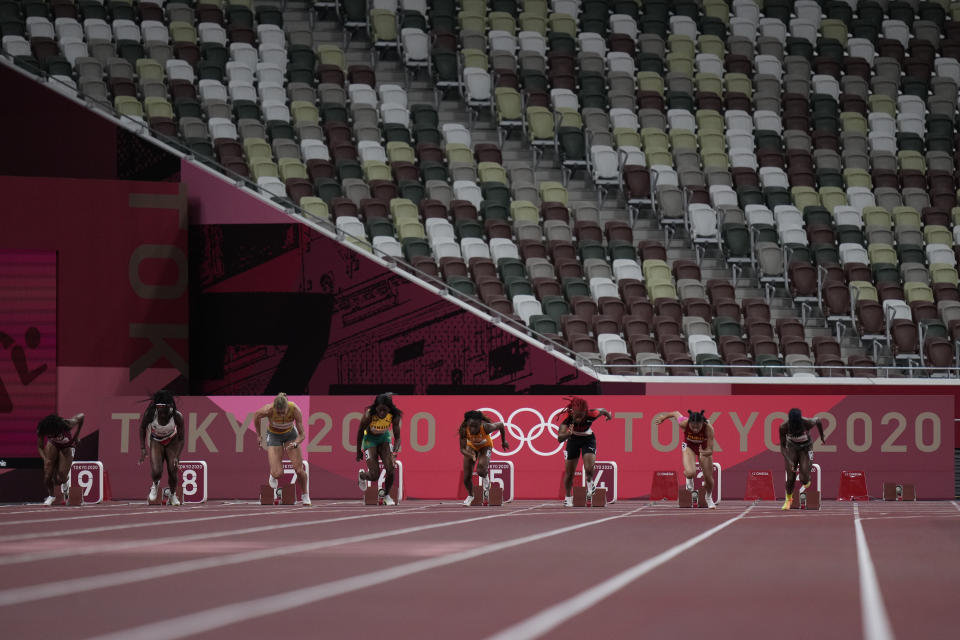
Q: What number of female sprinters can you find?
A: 8